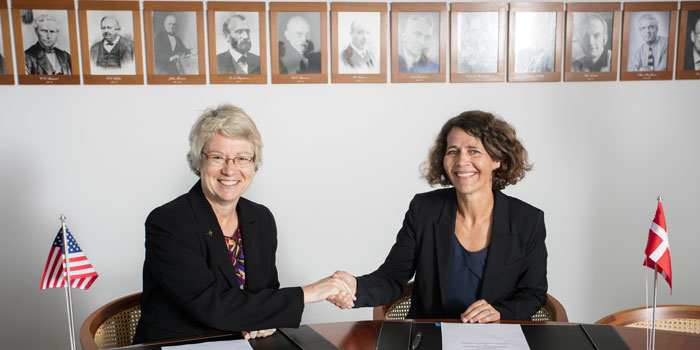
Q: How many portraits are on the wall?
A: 13